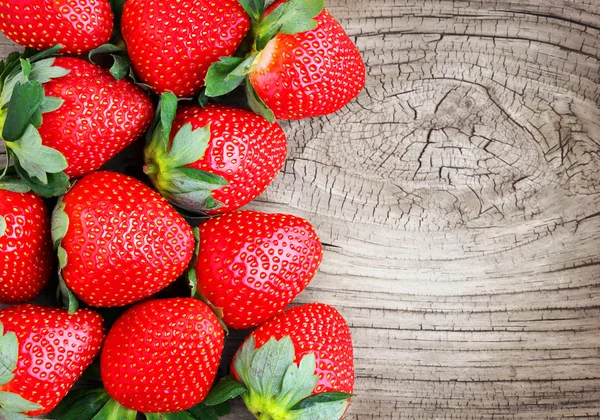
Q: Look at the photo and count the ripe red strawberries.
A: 11